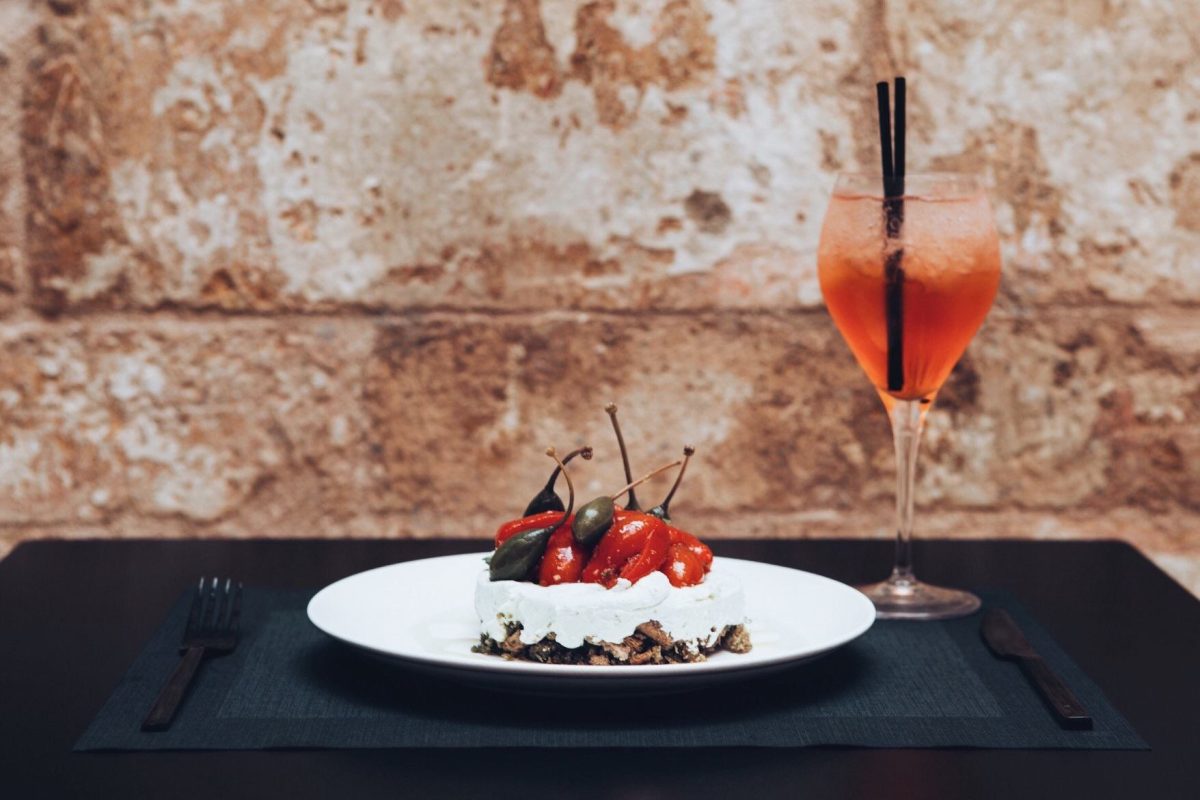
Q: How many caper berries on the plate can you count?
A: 5